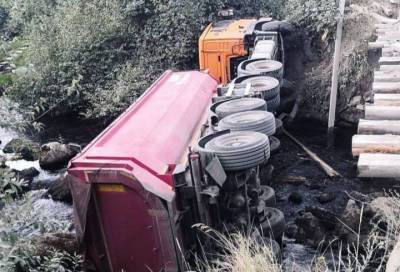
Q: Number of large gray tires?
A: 5